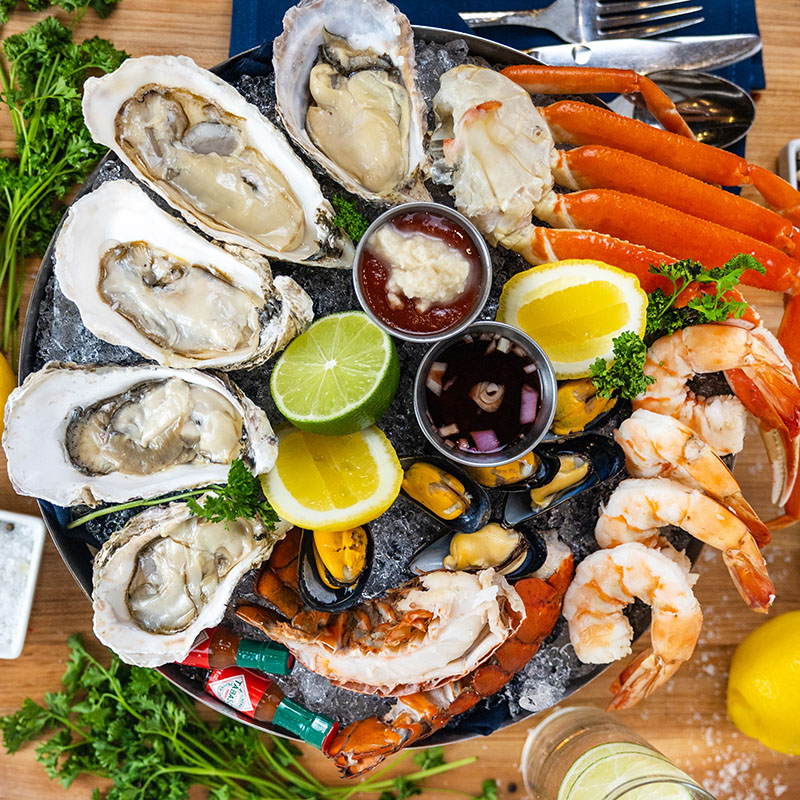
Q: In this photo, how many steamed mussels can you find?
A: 6